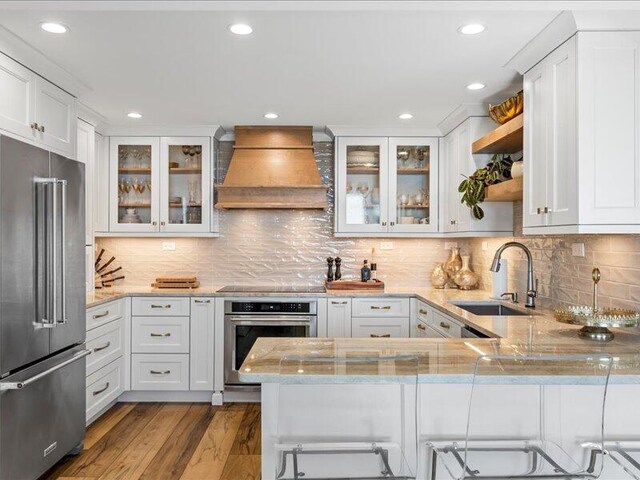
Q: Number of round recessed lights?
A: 7